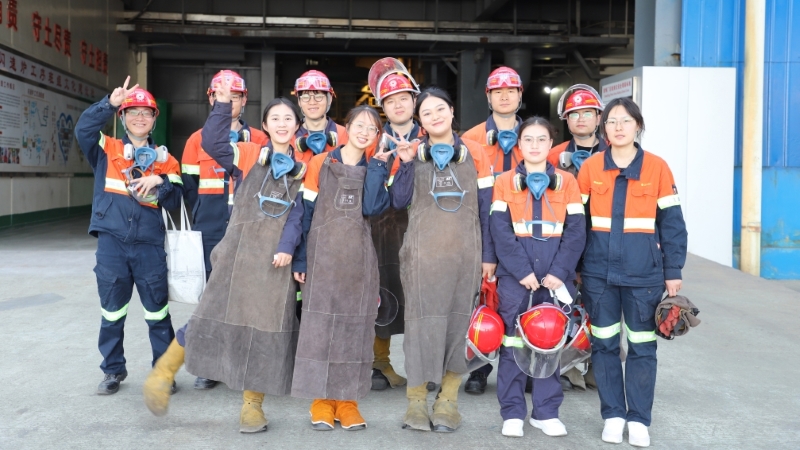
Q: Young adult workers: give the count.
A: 11